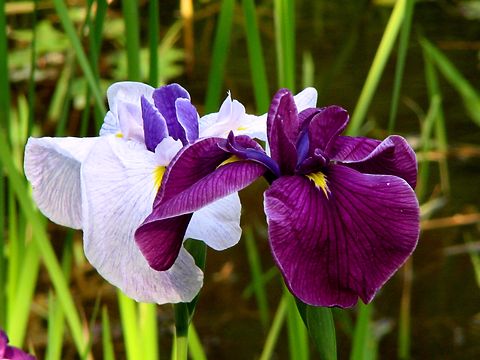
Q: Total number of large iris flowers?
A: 2